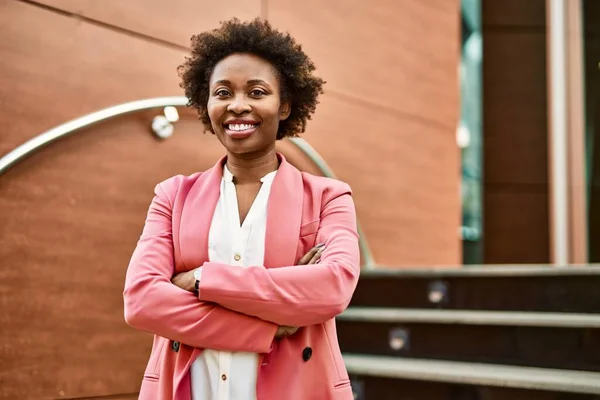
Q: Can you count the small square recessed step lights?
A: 2